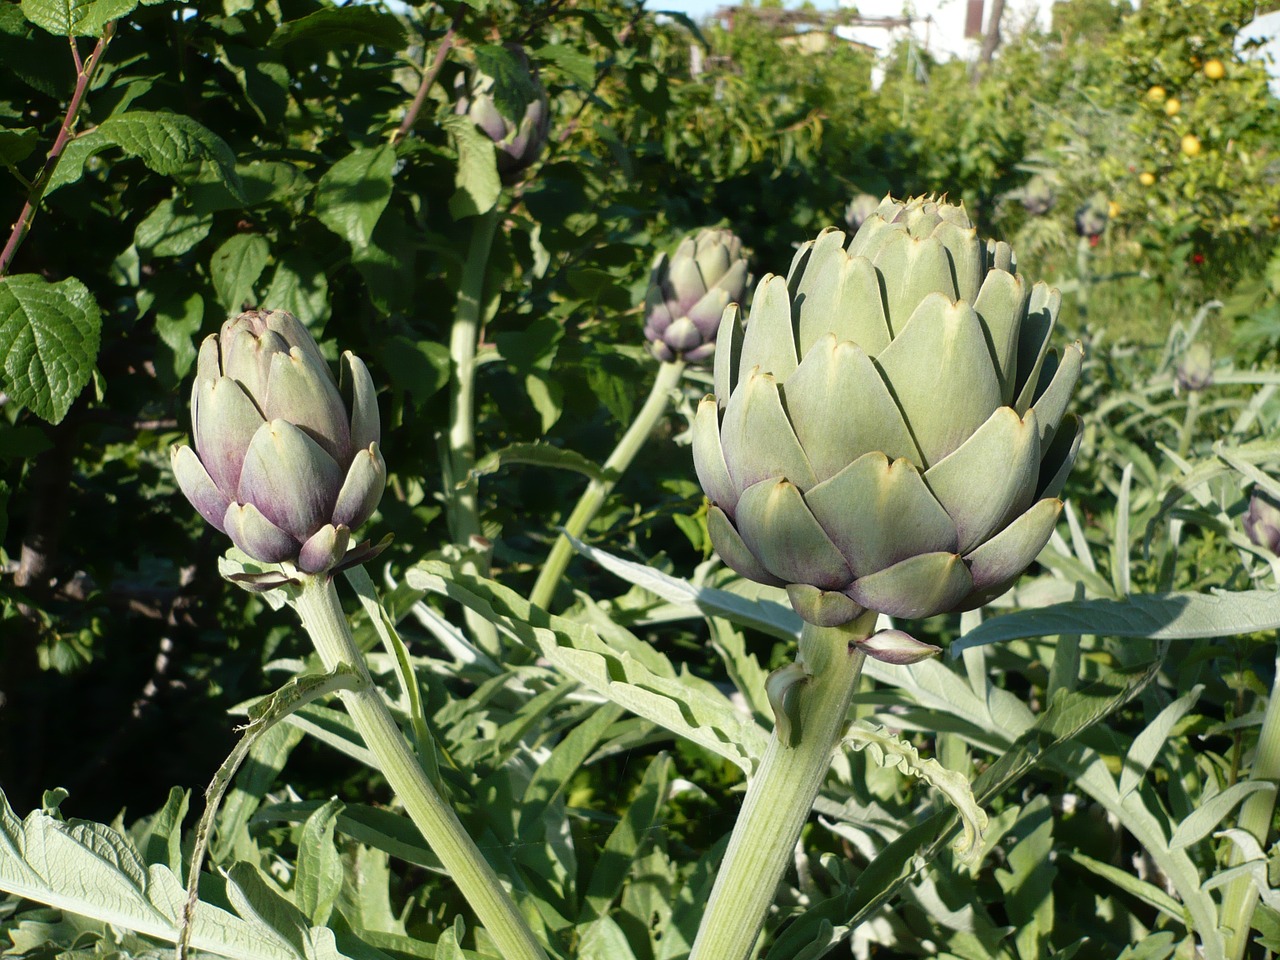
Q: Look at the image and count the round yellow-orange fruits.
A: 6